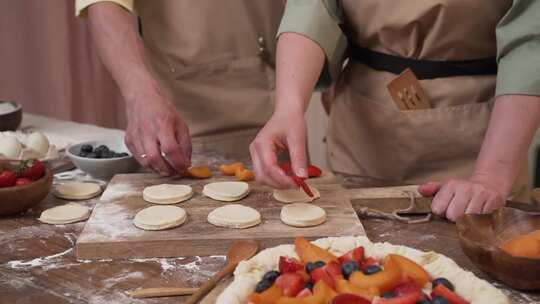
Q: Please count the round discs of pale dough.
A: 8